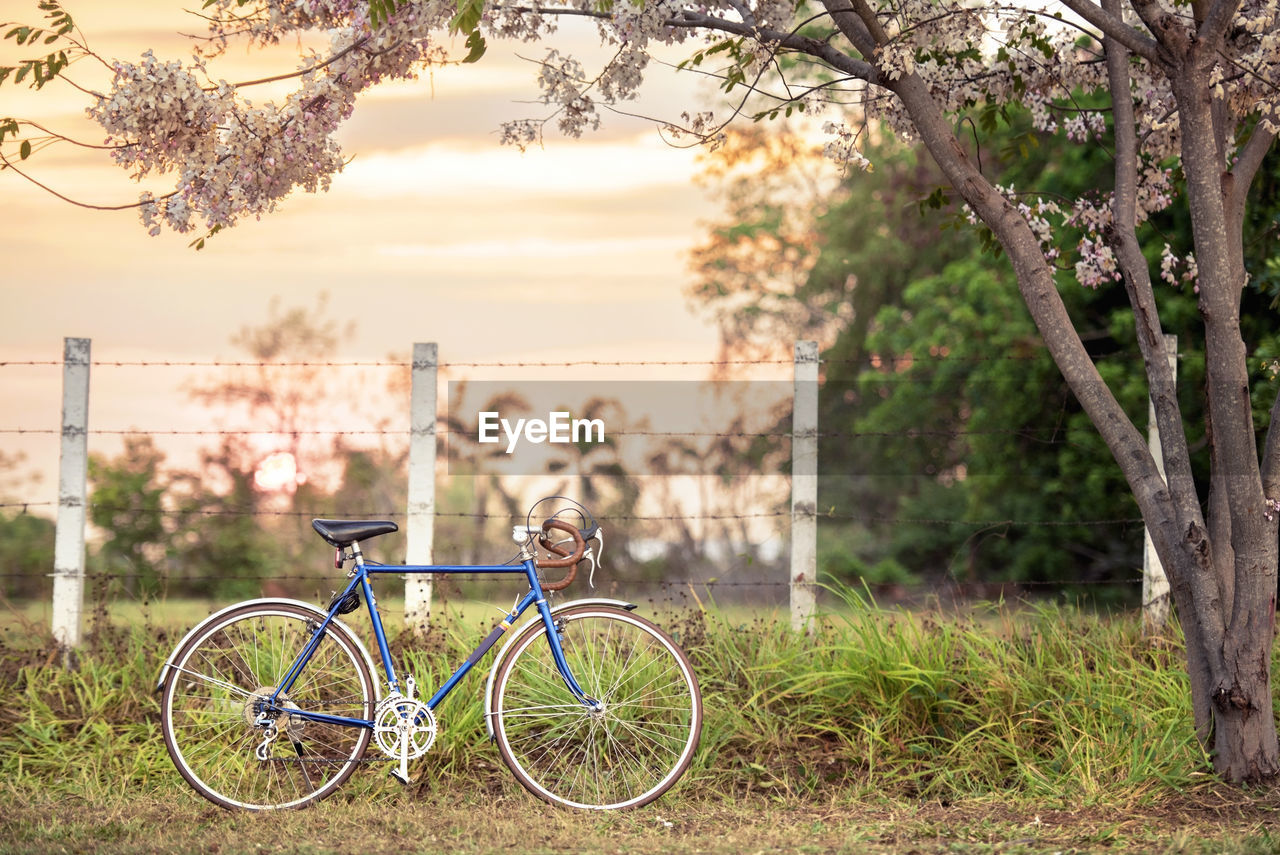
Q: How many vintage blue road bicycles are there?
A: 1